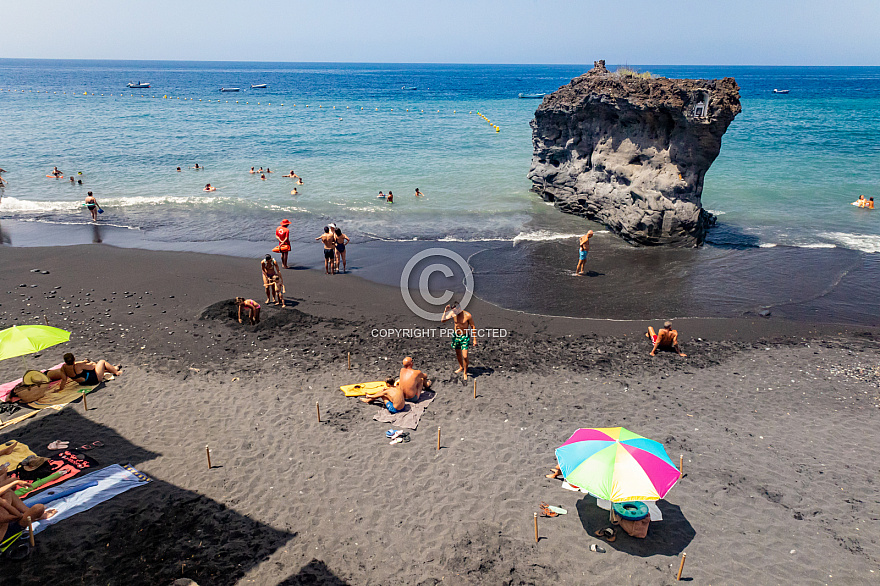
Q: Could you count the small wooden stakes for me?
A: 11